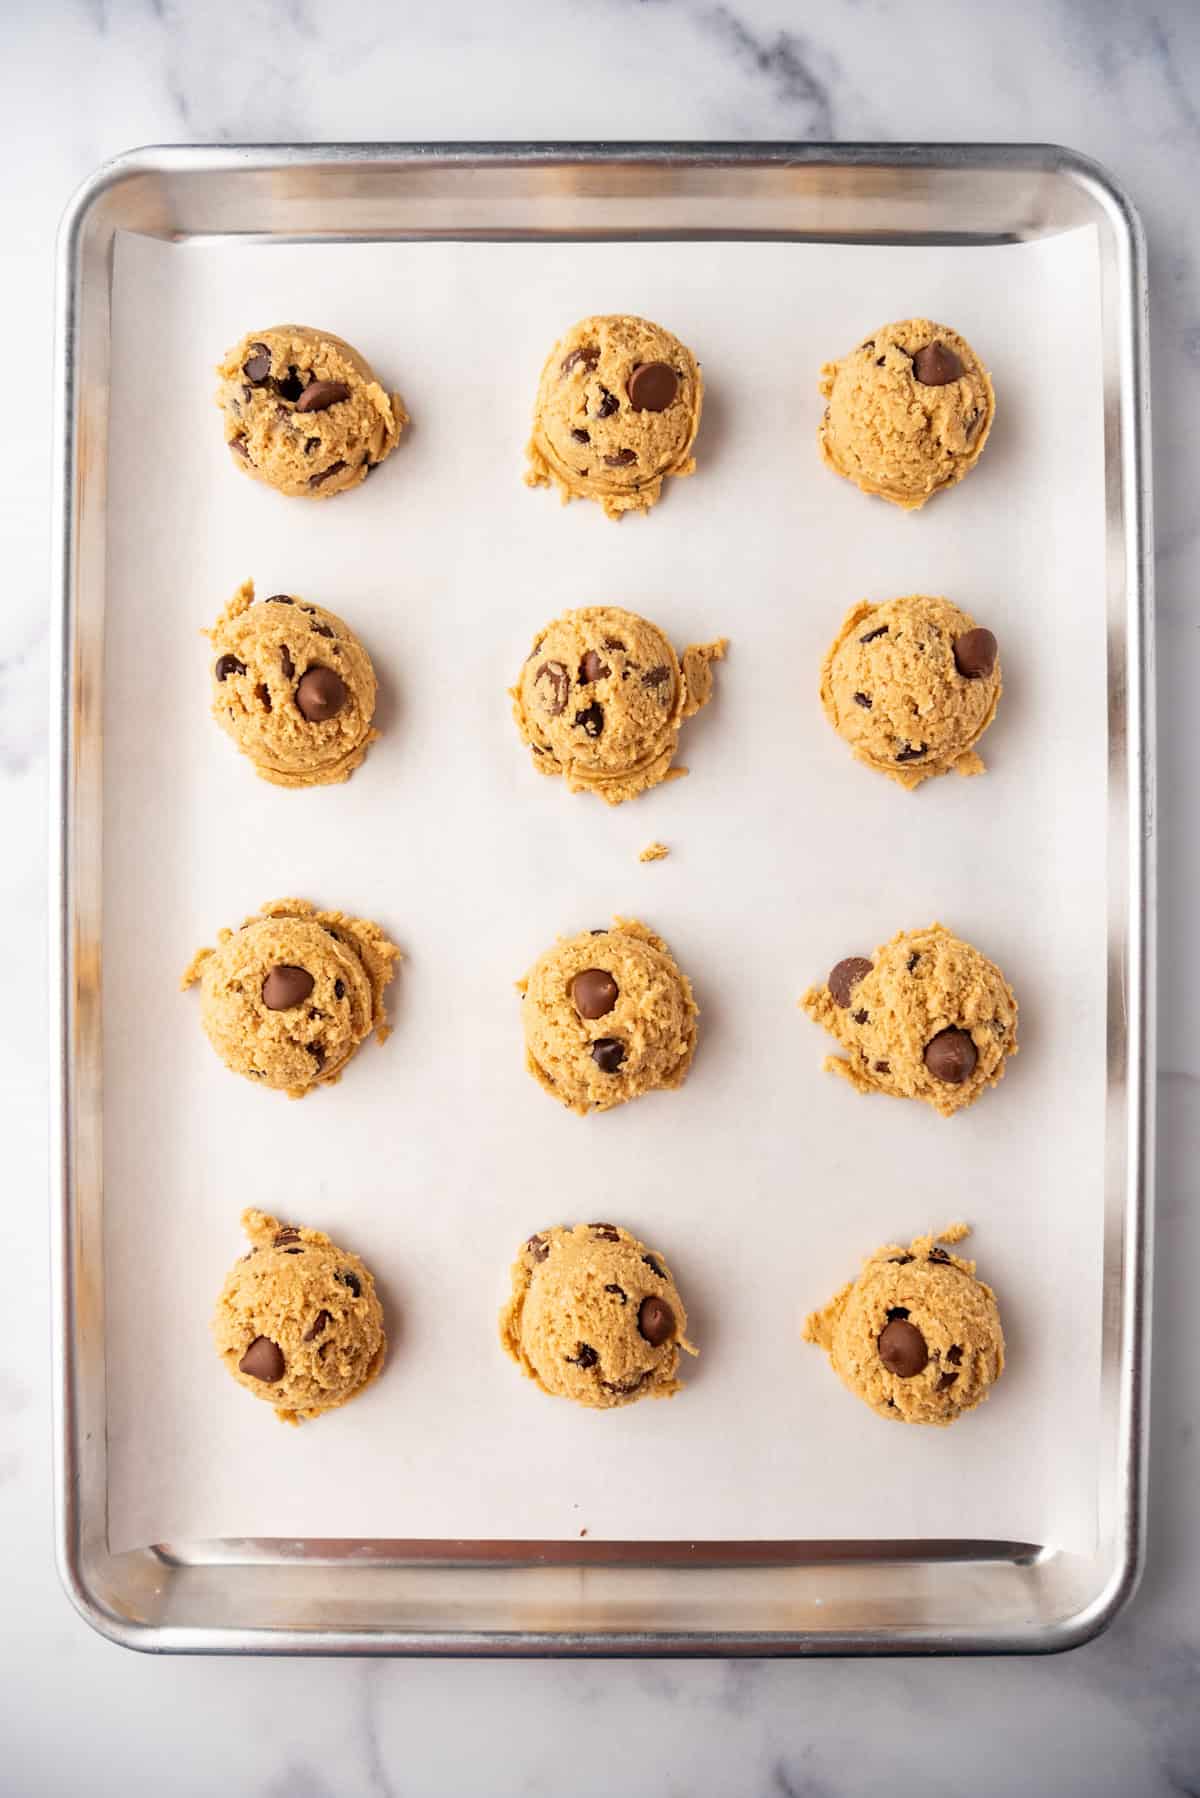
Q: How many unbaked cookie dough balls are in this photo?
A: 12